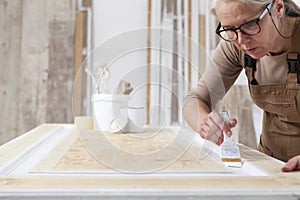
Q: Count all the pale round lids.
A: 1